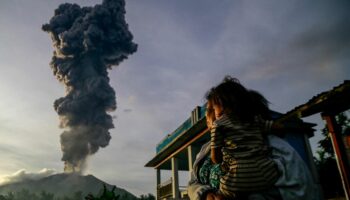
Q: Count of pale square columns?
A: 3